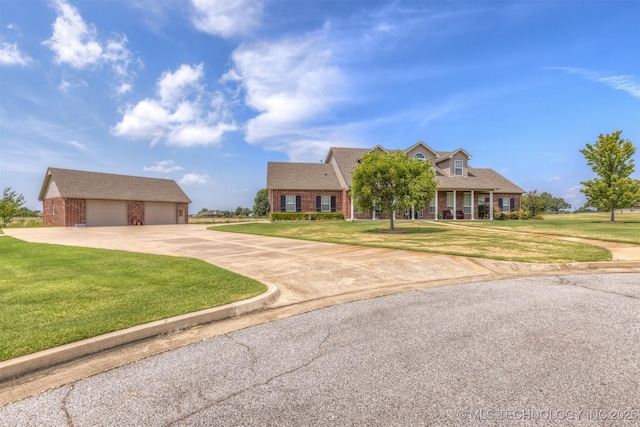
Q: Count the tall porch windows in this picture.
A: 3